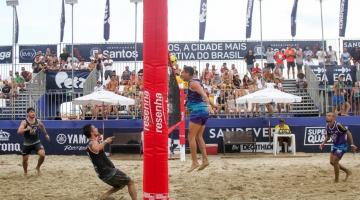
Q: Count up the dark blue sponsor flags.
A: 7